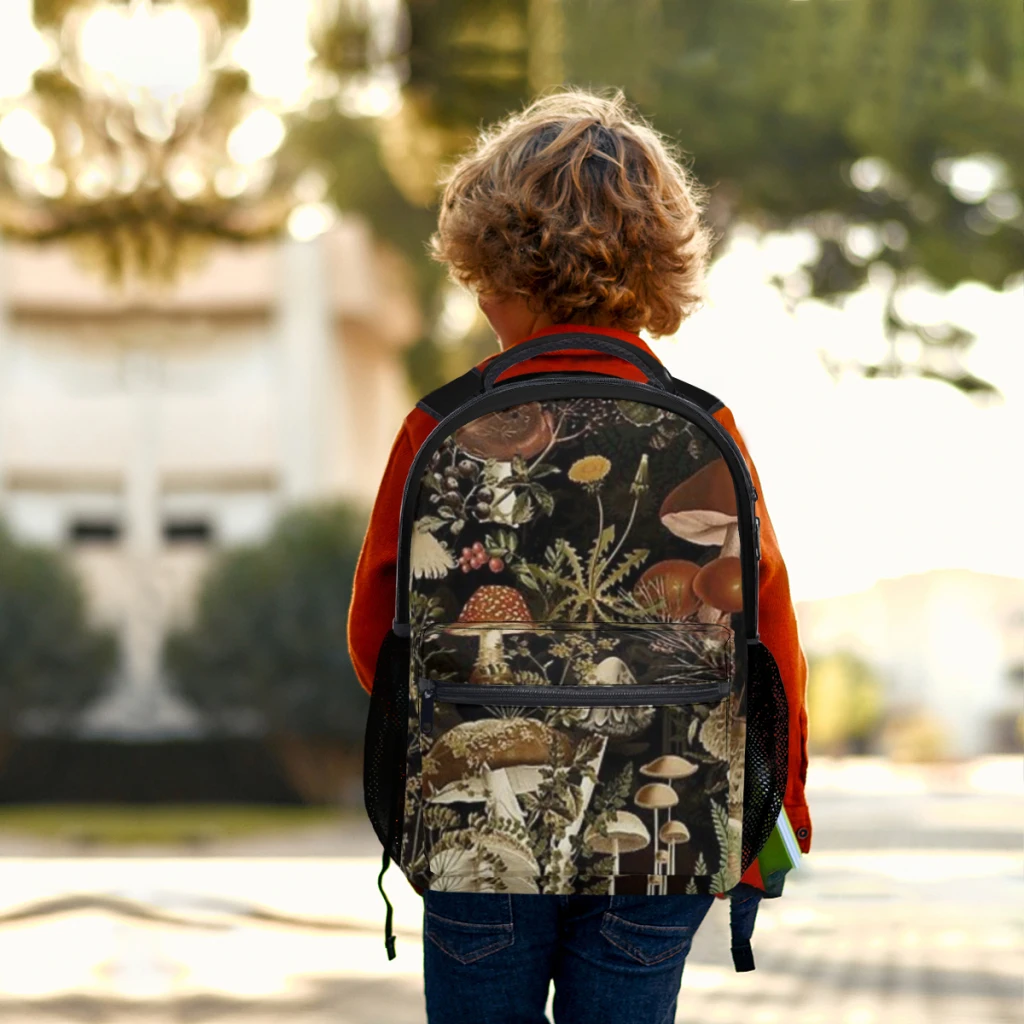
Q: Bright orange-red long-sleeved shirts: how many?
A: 1